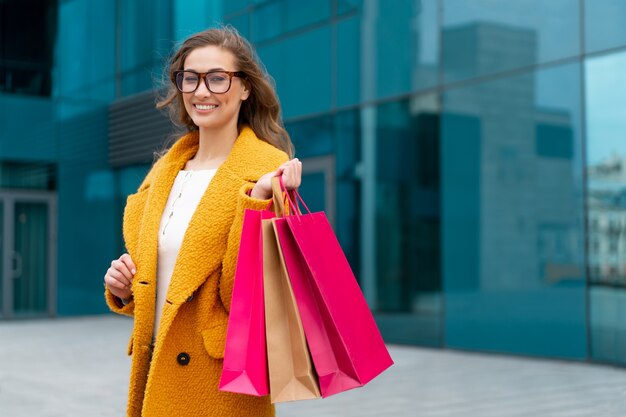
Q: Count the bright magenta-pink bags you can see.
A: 2